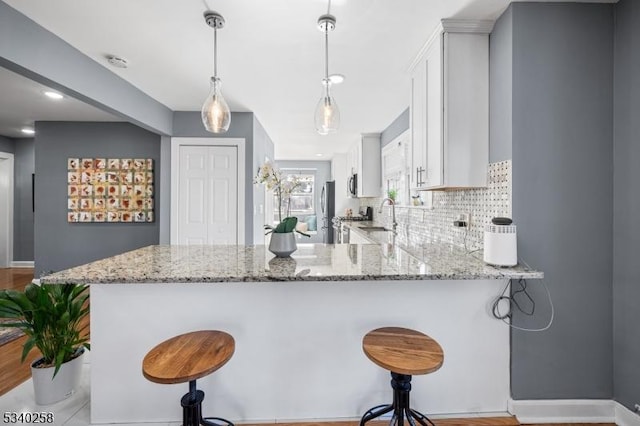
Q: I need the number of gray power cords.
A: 1